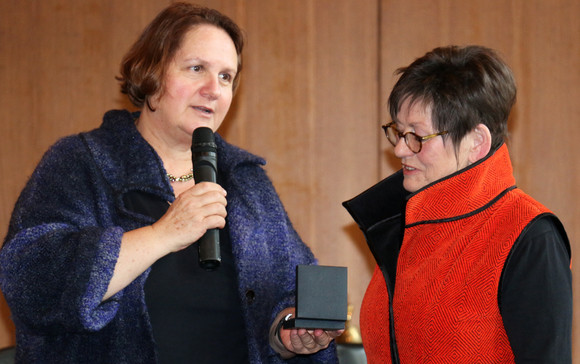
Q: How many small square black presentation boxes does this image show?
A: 1